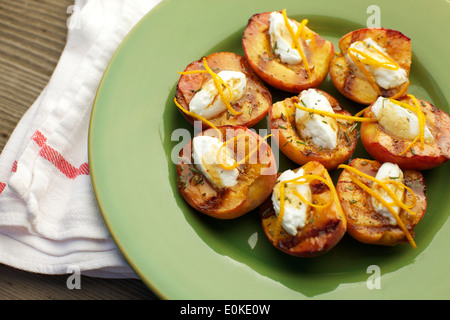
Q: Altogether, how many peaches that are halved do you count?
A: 8